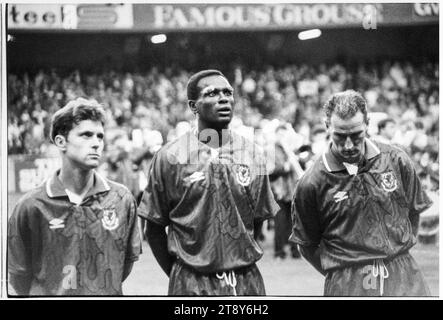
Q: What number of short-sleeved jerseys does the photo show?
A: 3